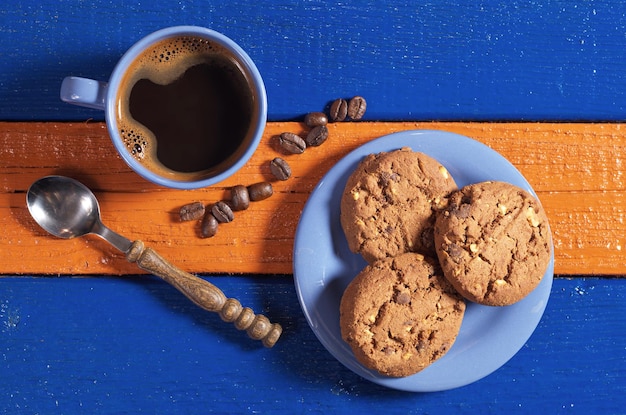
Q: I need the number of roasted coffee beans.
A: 11